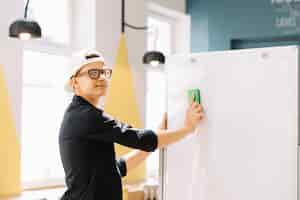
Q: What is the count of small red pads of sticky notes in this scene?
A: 0